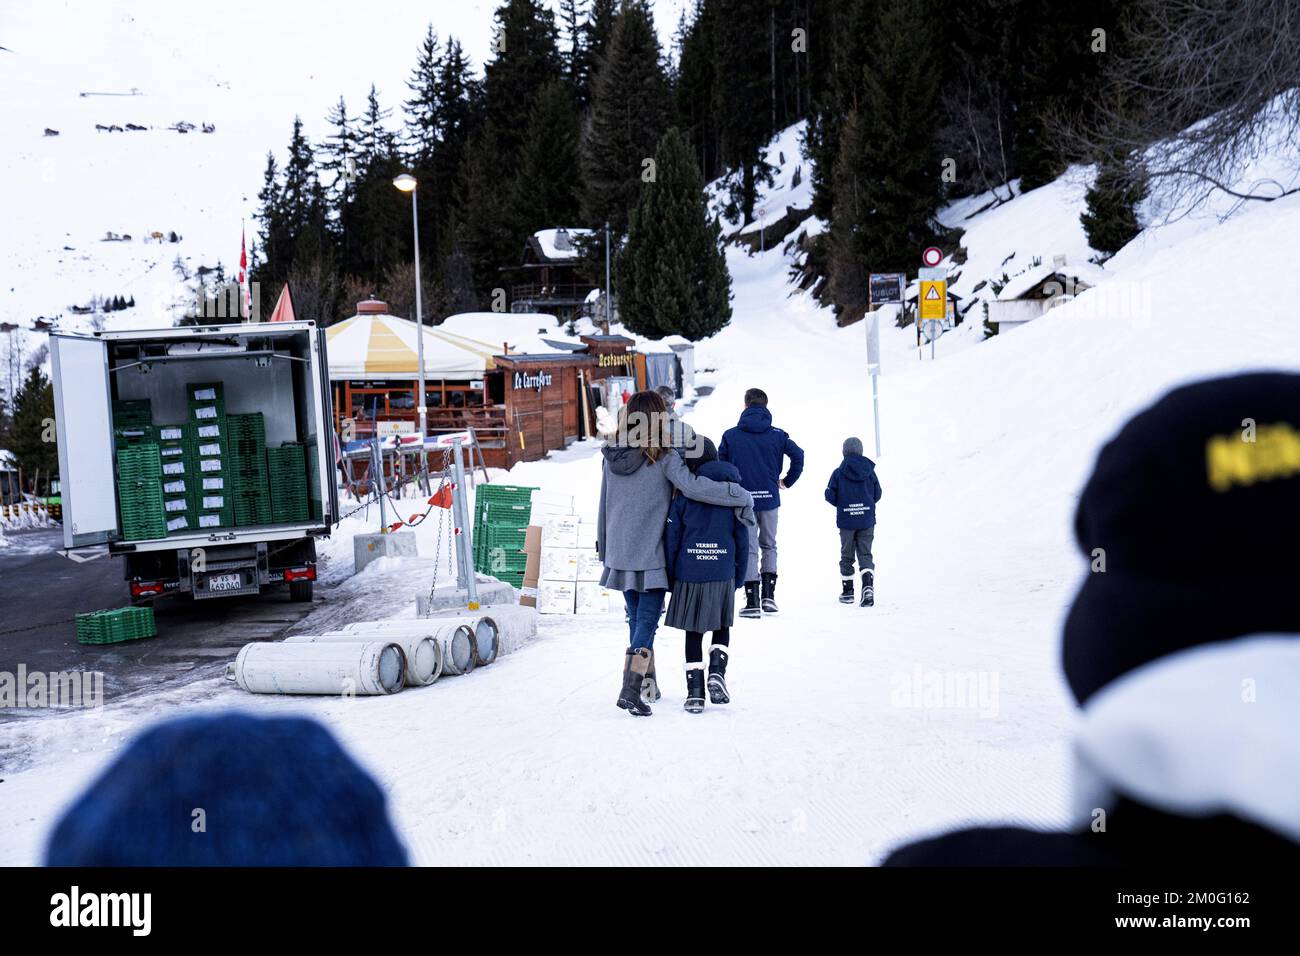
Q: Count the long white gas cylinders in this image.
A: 4